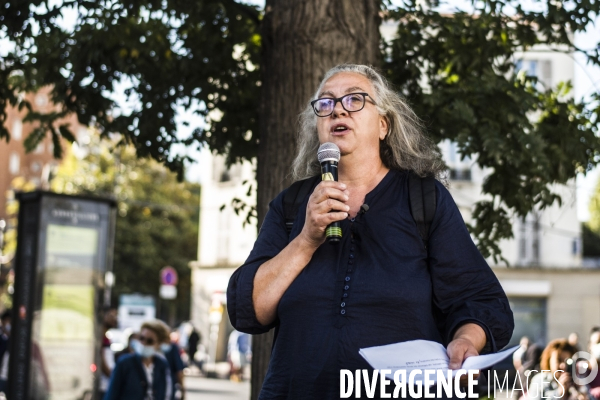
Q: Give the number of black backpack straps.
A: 2